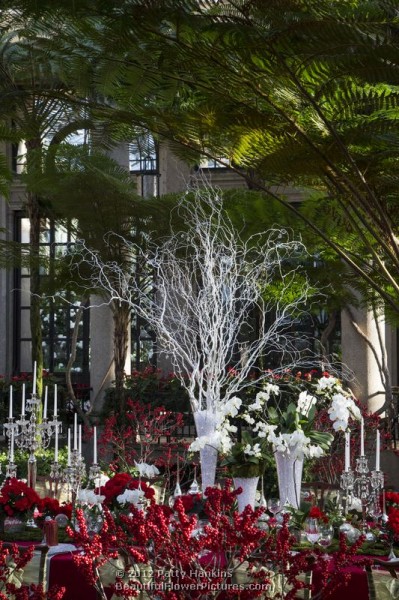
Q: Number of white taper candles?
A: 14